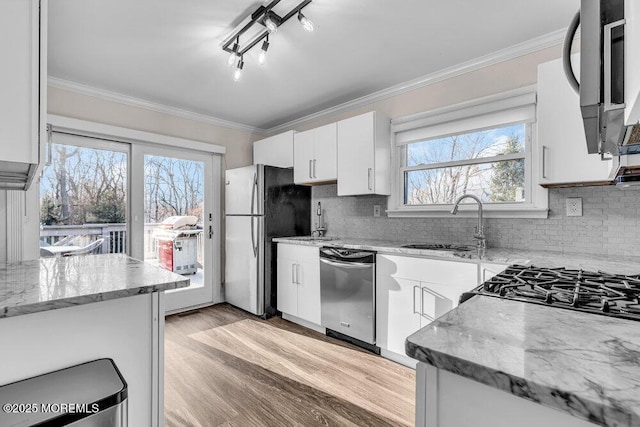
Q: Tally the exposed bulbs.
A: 5